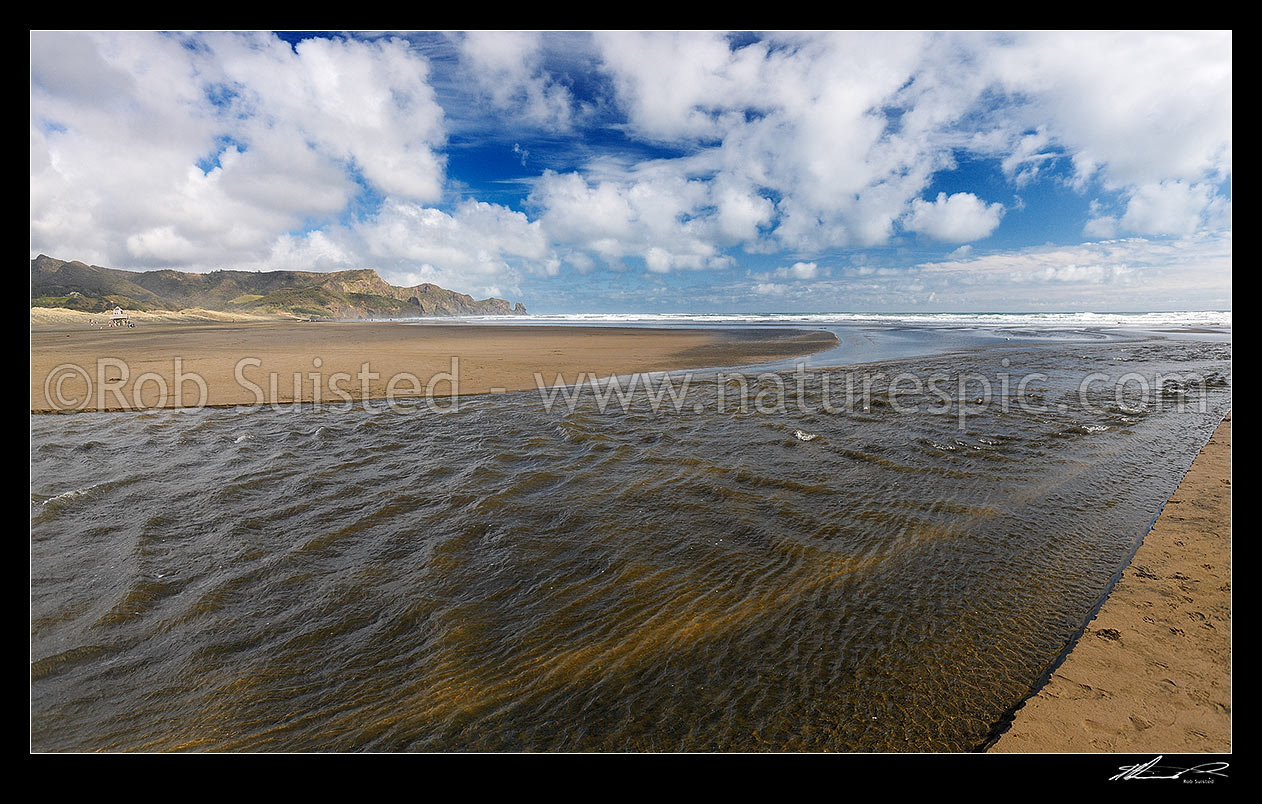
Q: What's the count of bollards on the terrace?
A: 0